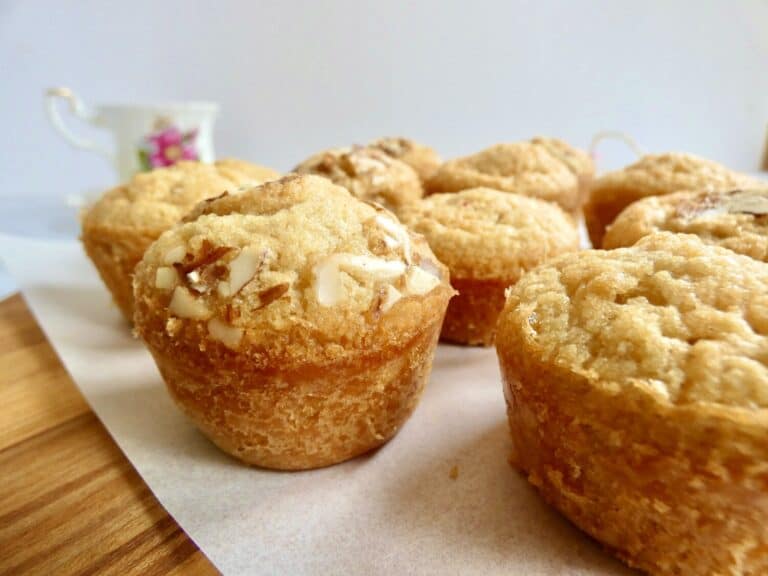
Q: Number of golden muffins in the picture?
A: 10